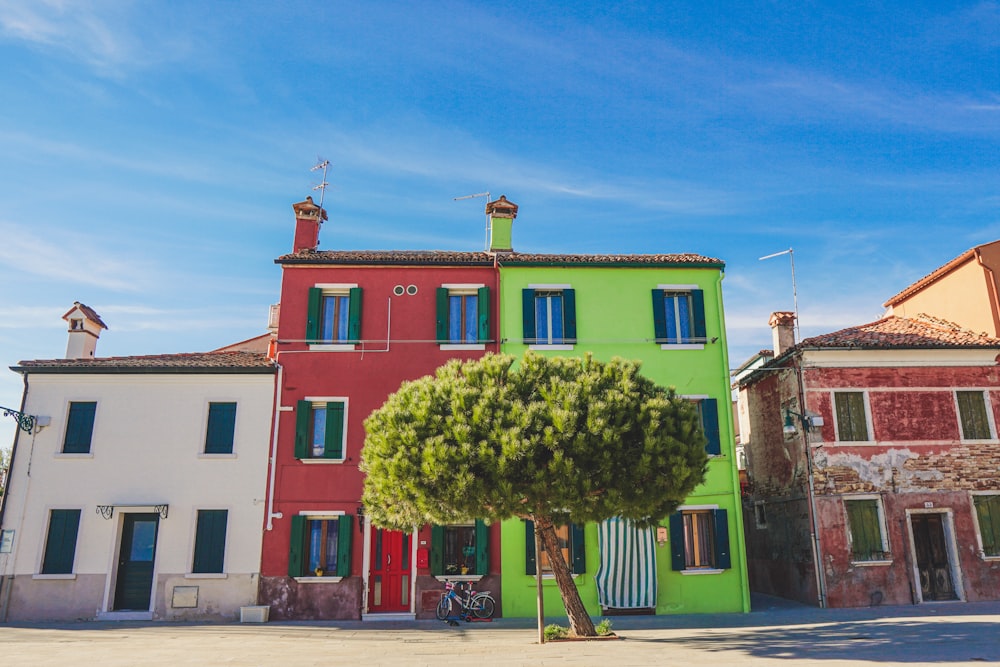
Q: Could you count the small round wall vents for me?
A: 2